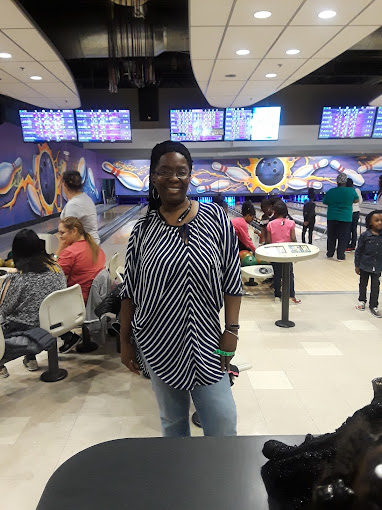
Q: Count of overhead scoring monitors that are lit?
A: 6